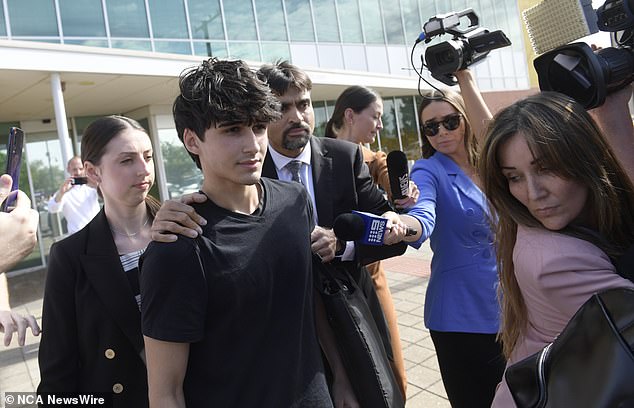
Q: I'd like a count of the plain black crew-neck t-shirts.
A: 1